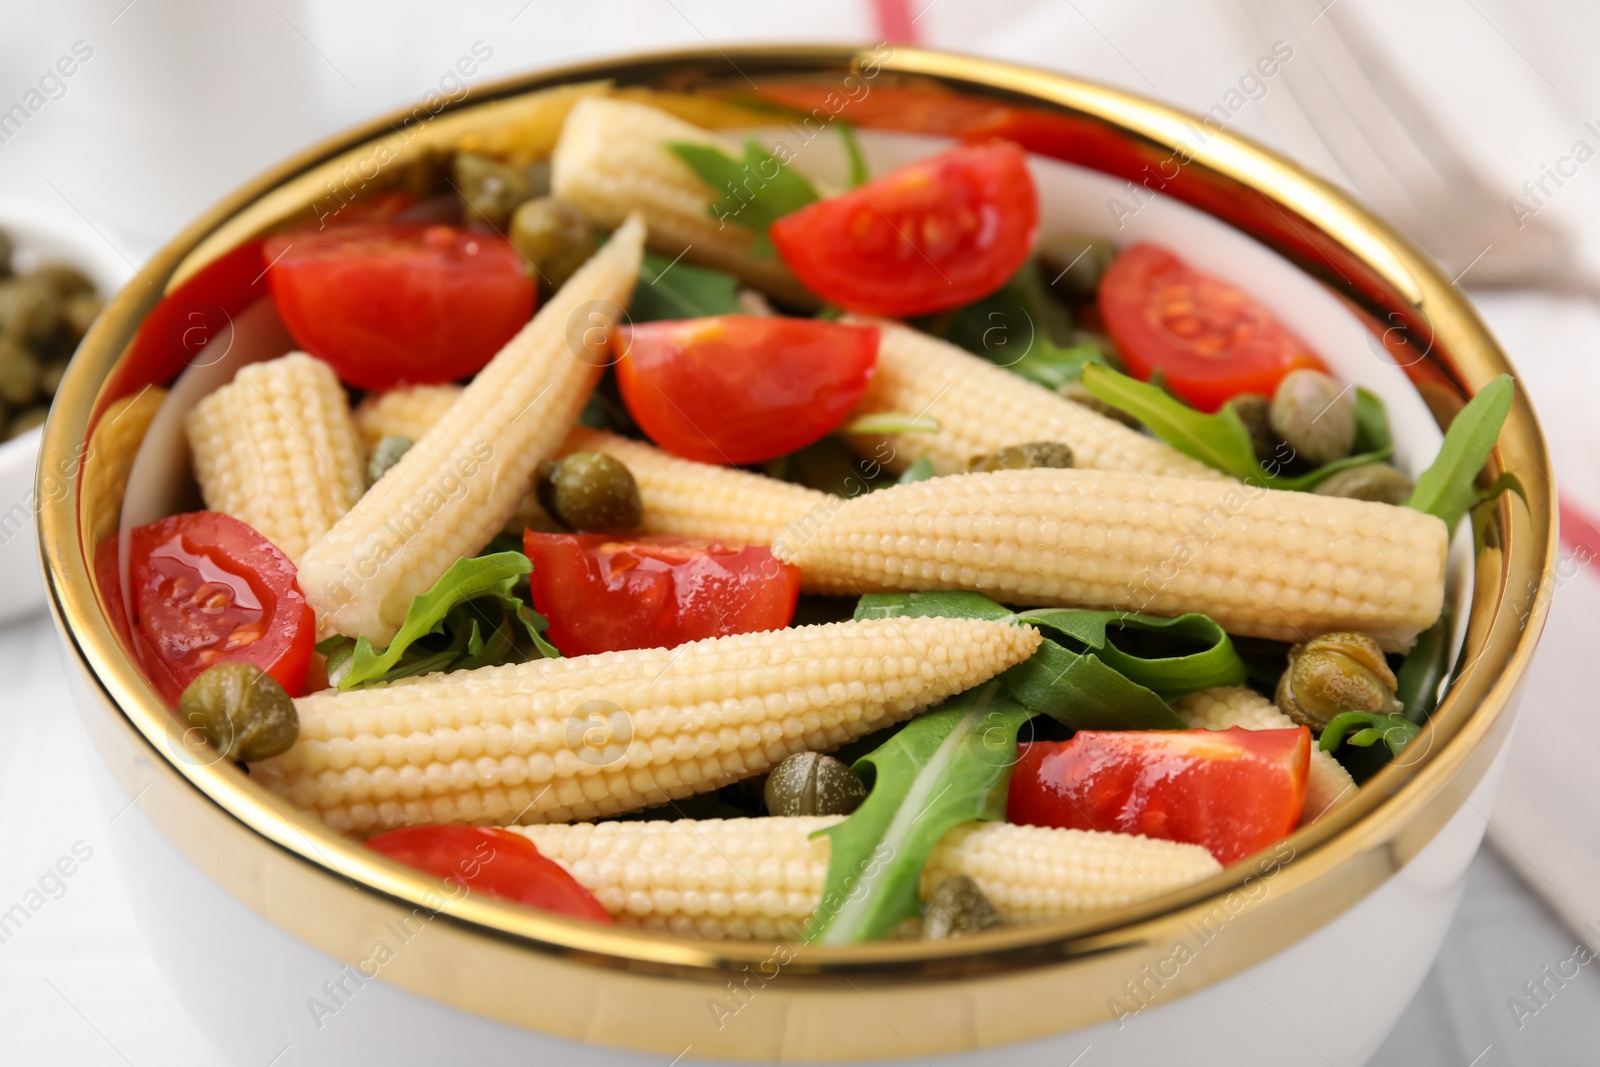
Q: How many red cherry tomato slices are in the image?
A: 8